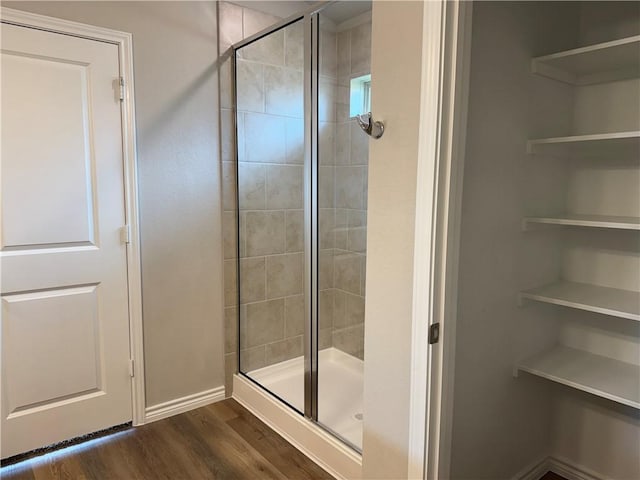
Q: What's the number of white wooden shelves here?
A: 5